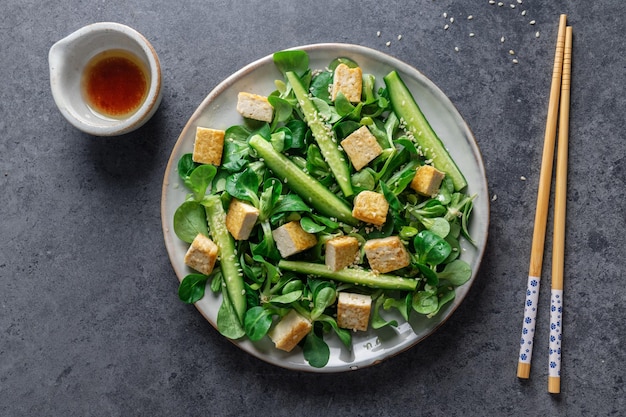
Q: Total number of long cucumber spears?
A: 5